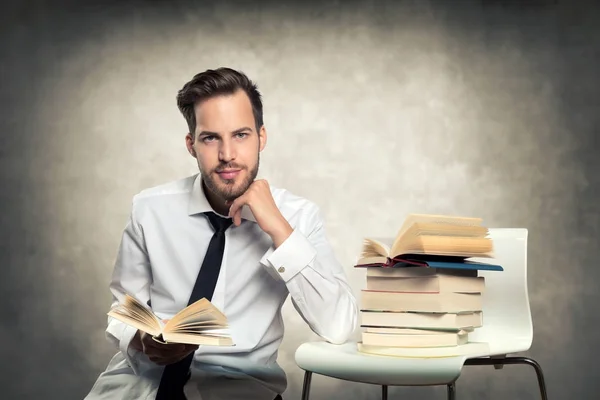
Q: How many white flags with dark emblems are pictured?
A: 0